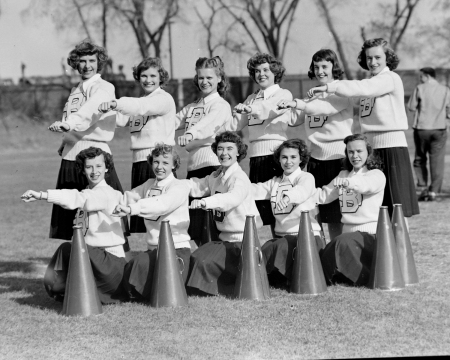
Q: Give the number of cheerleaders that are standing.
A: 6